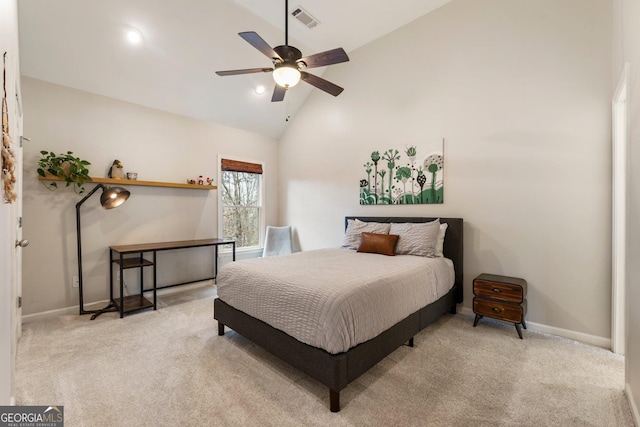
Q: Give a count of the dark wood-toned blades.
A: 5